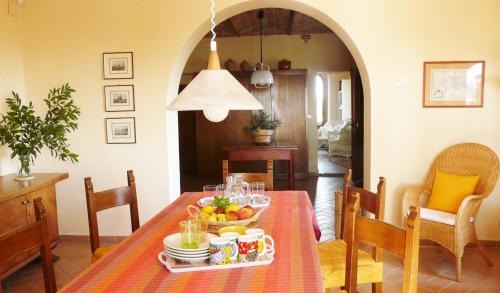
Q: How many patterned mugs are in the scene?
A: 4